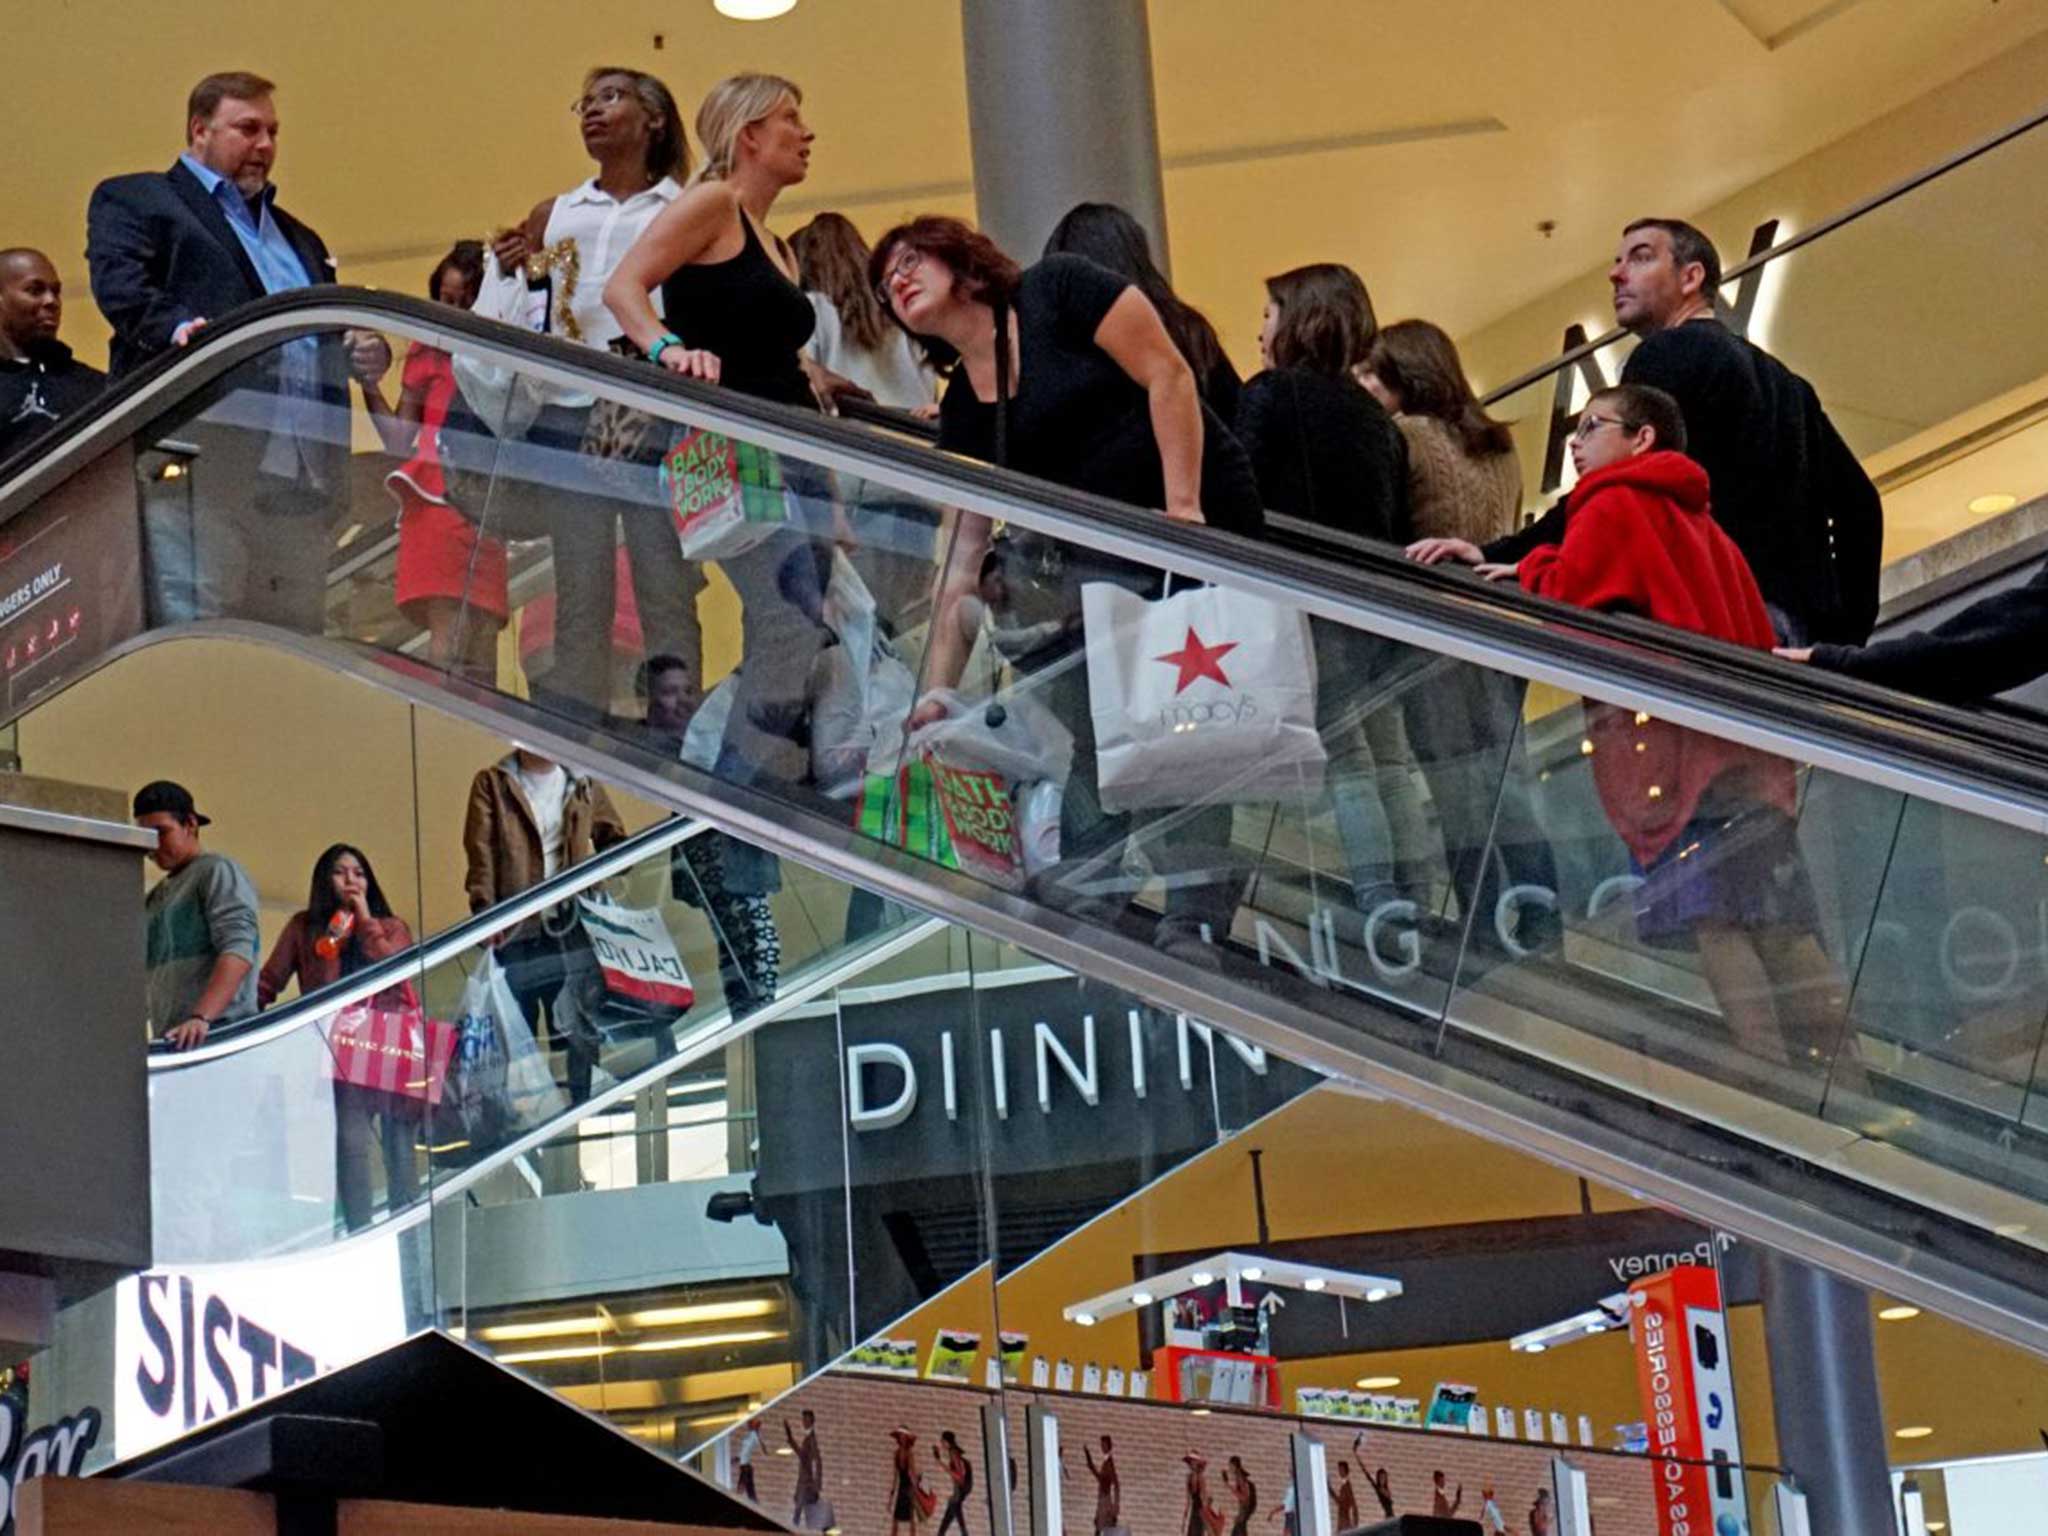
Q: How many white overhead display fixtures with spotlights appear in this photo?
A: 2